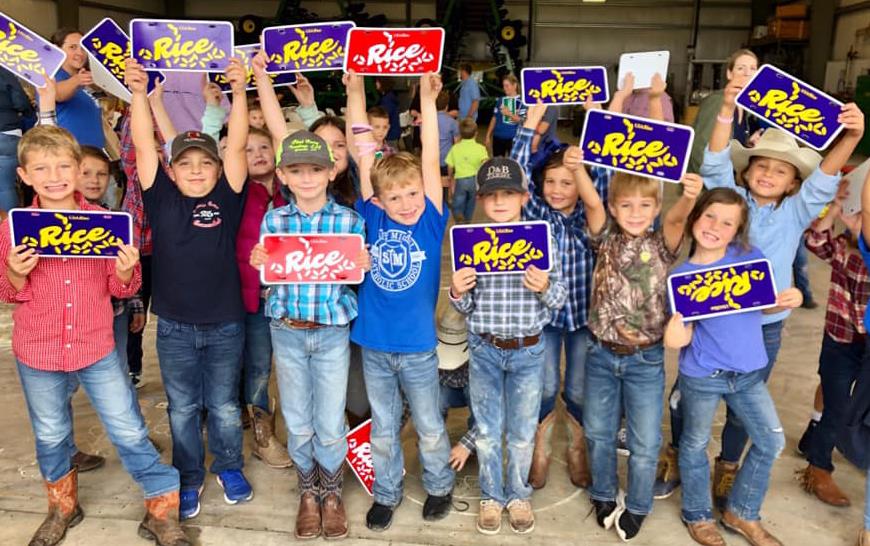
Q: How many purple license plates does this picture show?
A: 11